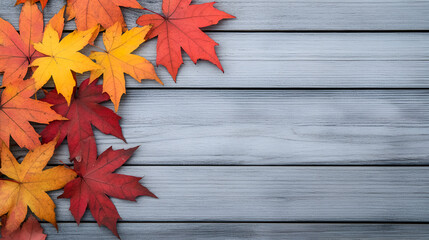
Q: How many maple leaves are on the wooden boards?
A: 11